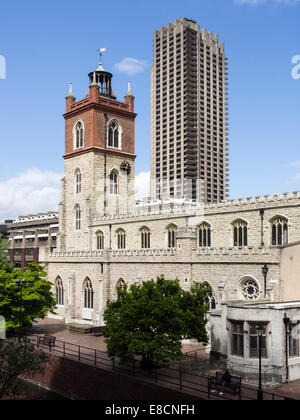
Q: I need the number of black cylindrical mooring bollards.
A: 0